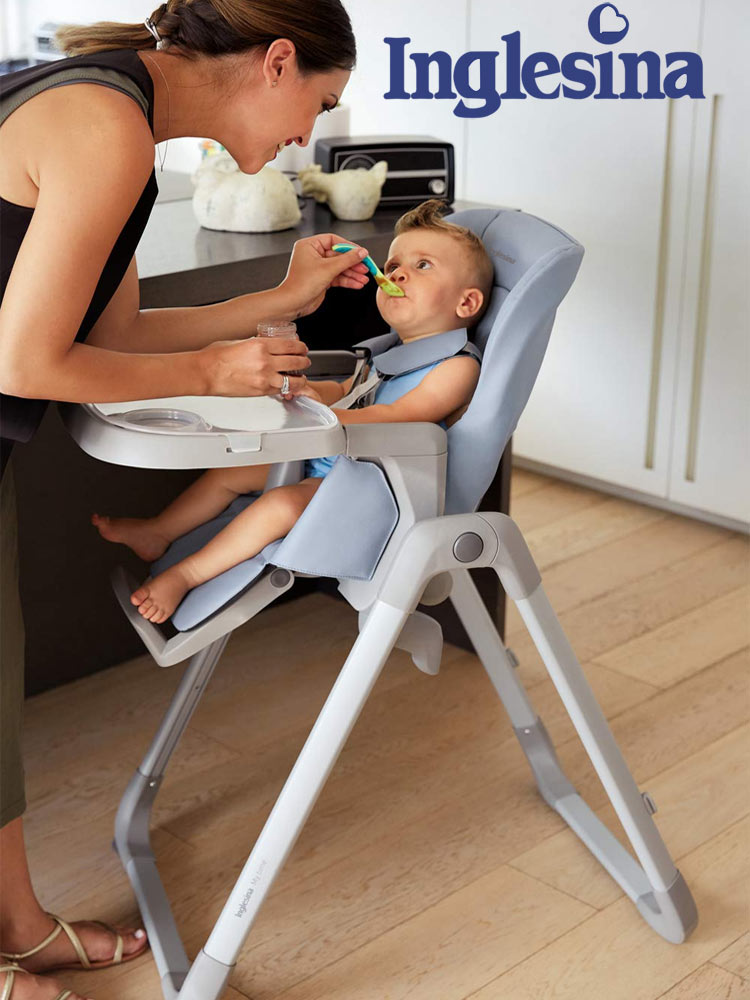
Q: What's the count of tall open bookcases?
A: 0